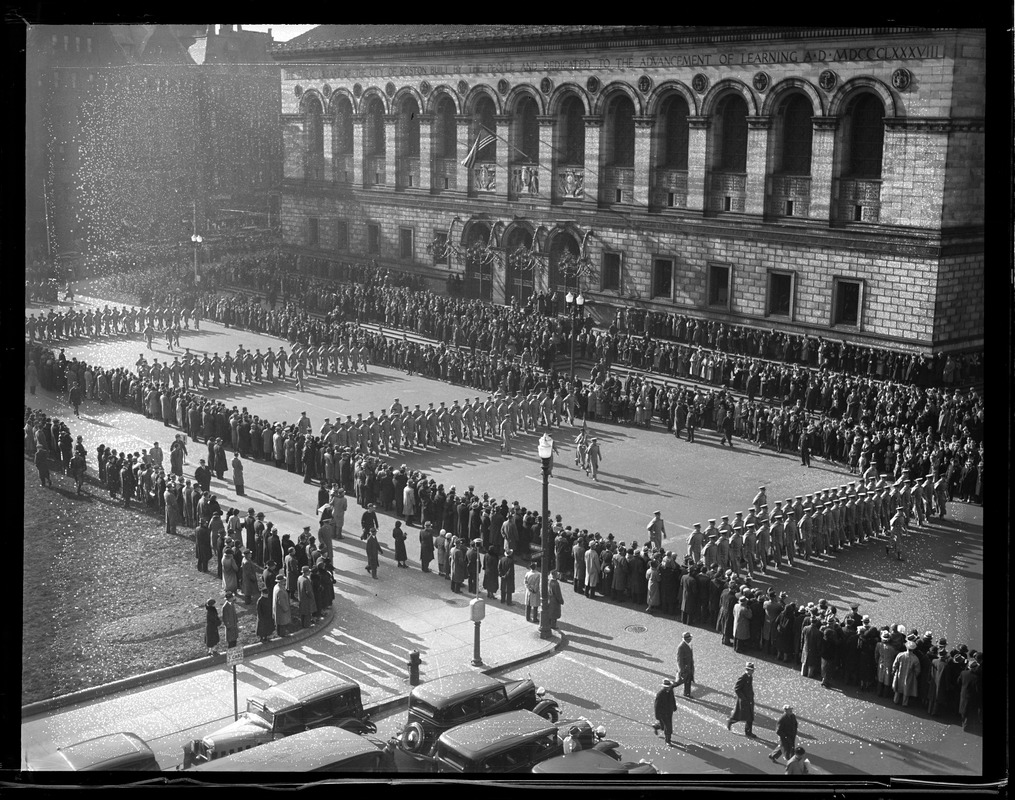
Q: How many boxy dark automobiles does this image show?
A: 6